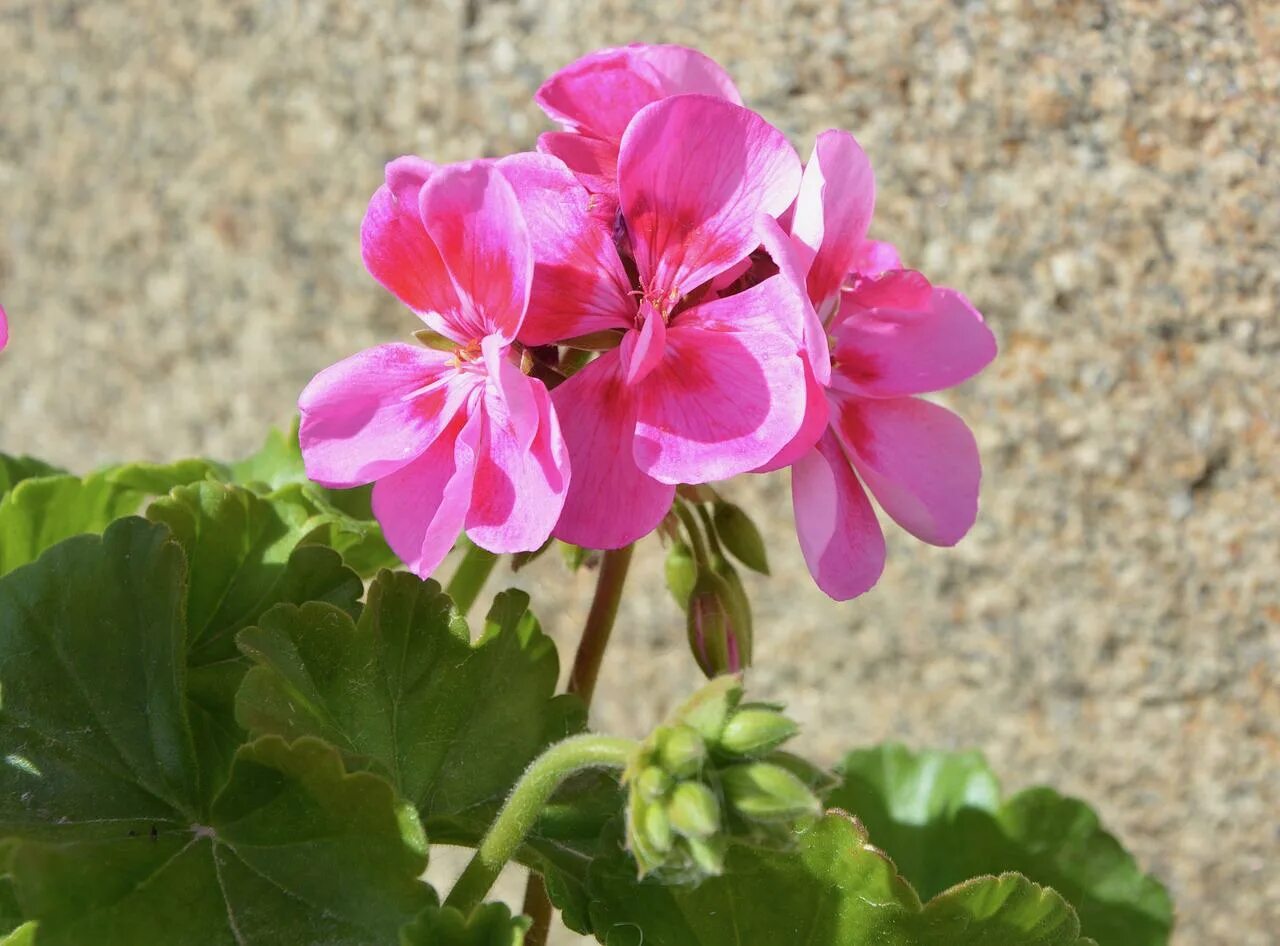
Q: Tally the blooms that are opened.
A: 4